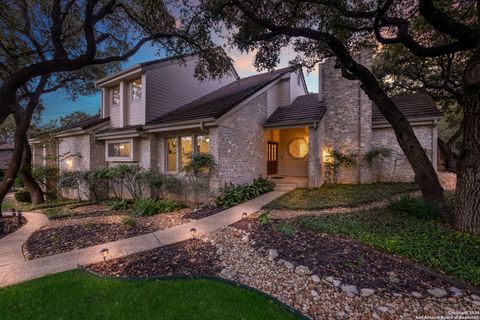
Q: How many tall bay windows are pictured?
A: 3